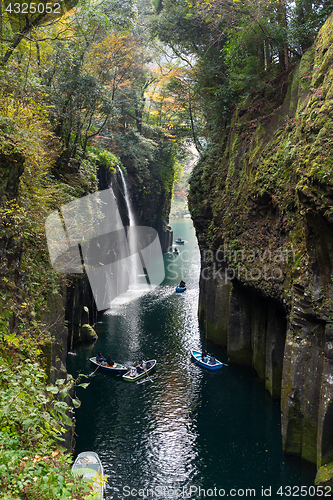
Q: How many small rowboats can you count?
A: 7